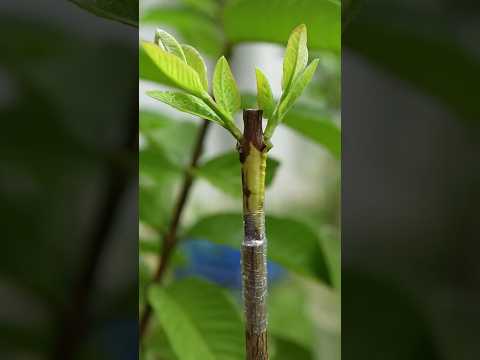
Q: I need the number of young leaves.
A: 8